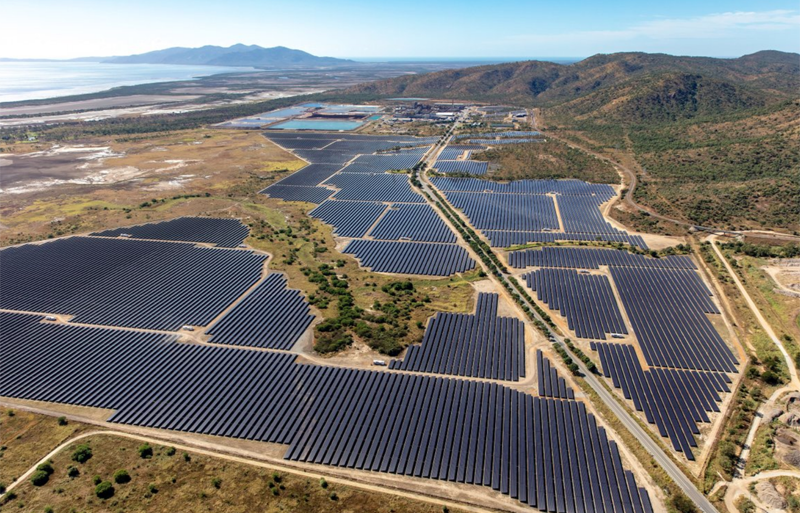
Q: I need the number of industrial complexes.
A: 1